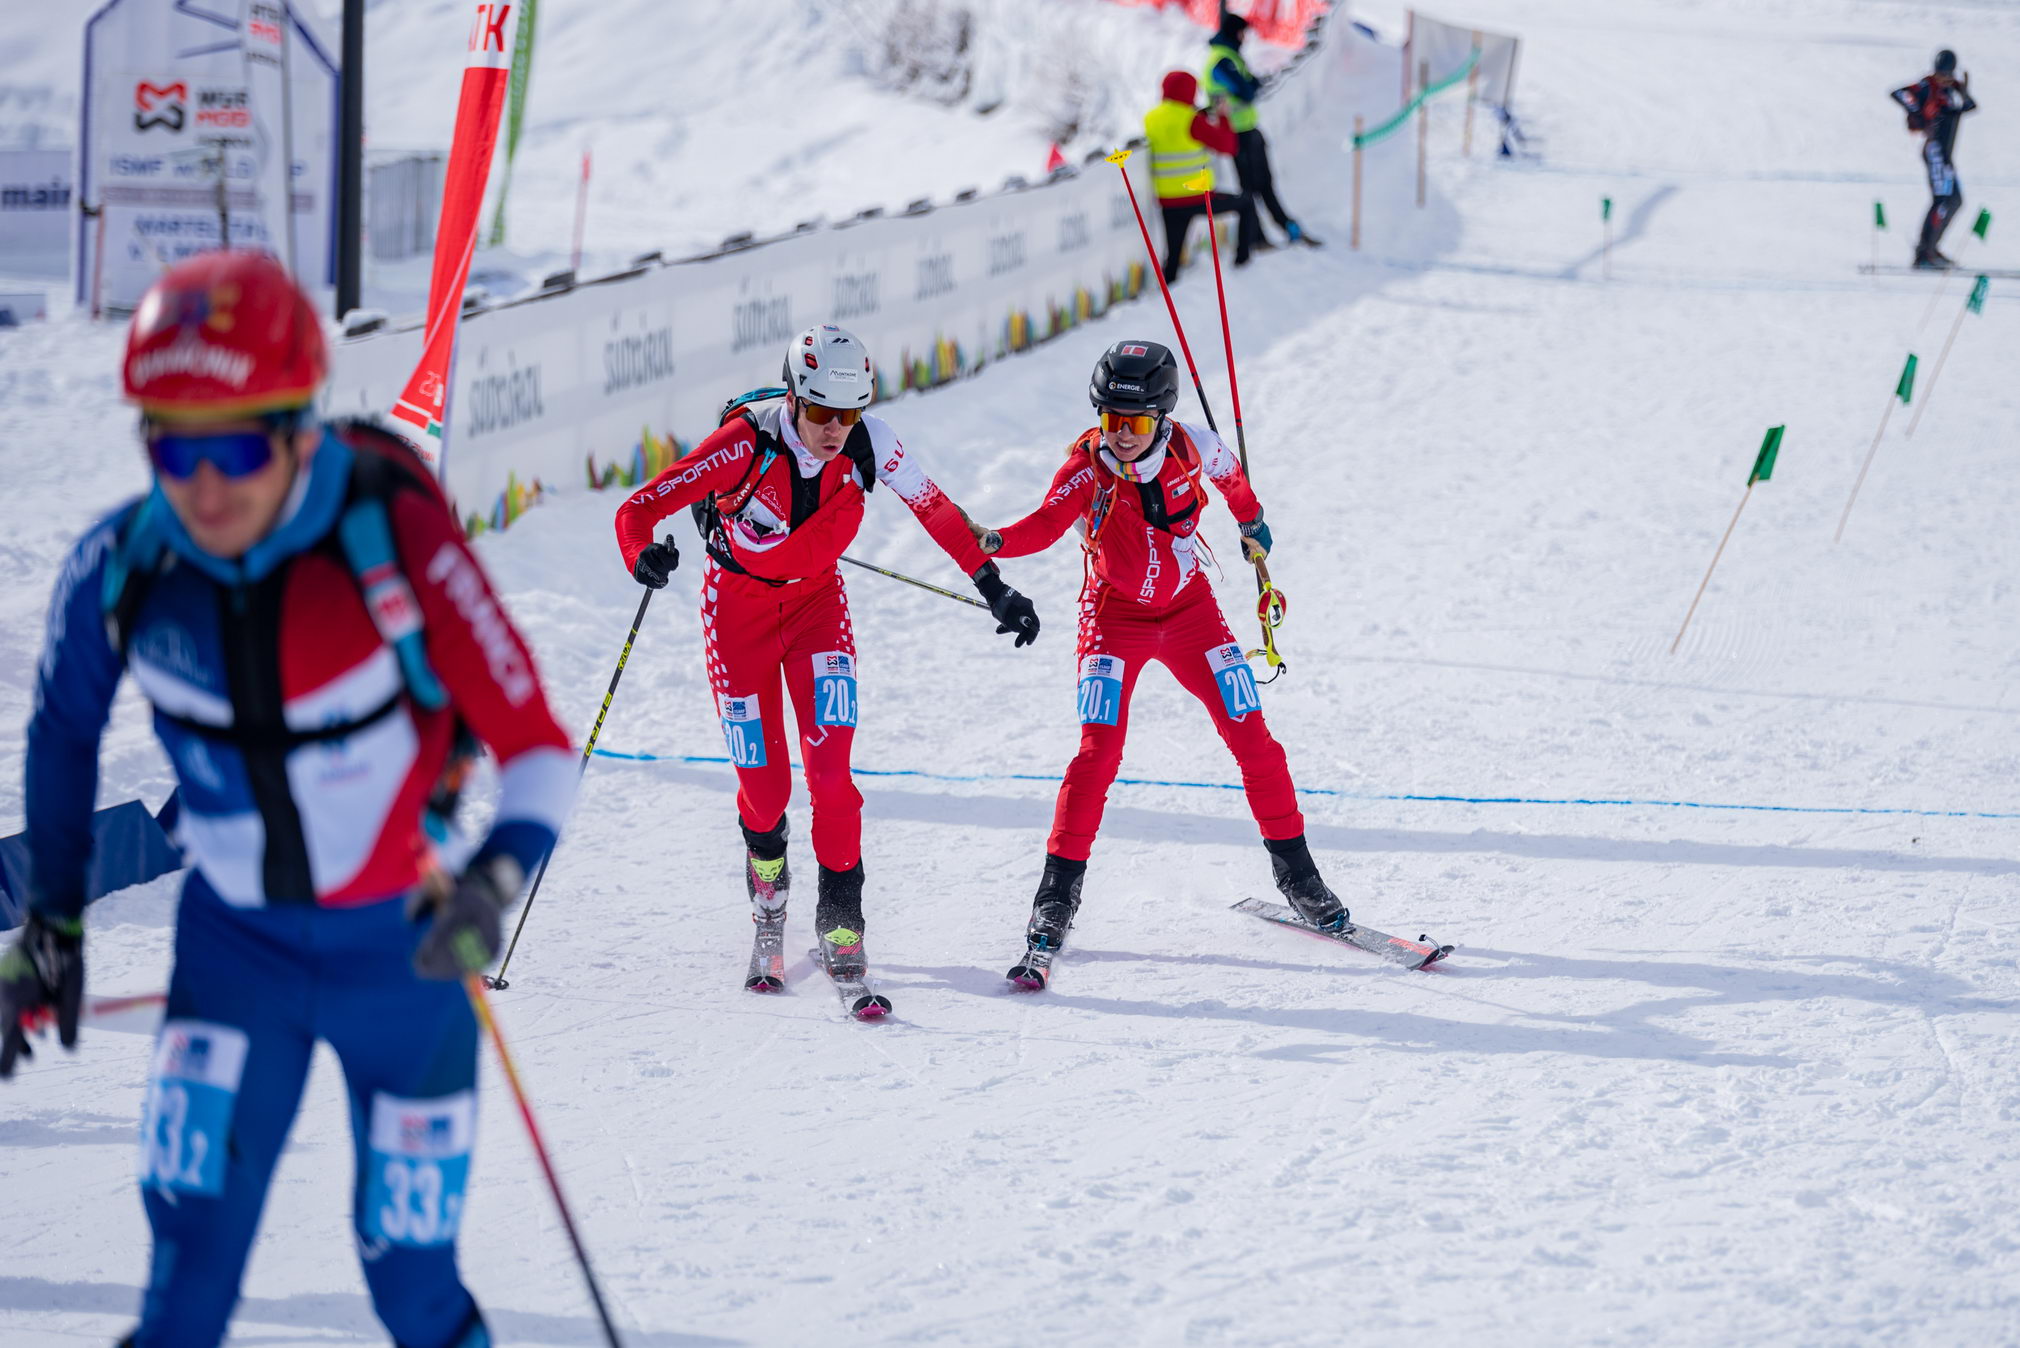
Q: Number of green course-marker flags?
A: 6